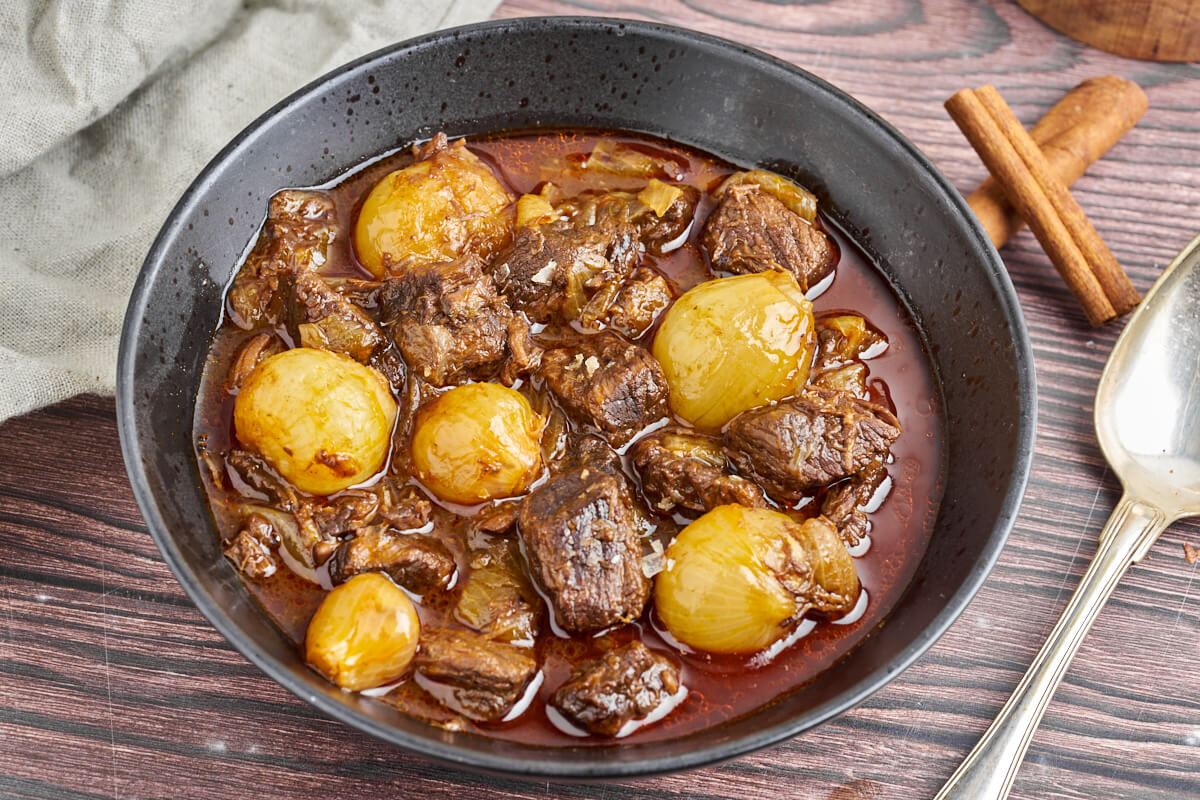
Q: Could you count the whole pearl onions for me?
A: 6